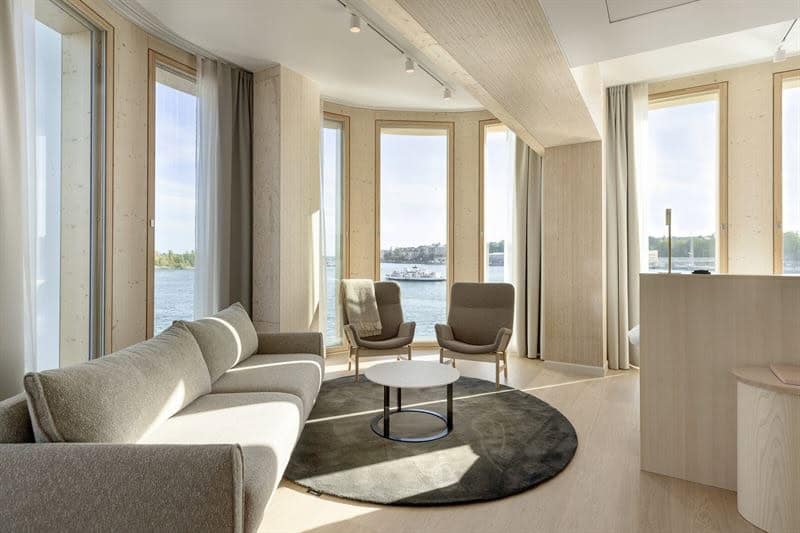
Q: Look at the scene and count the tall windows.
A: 7